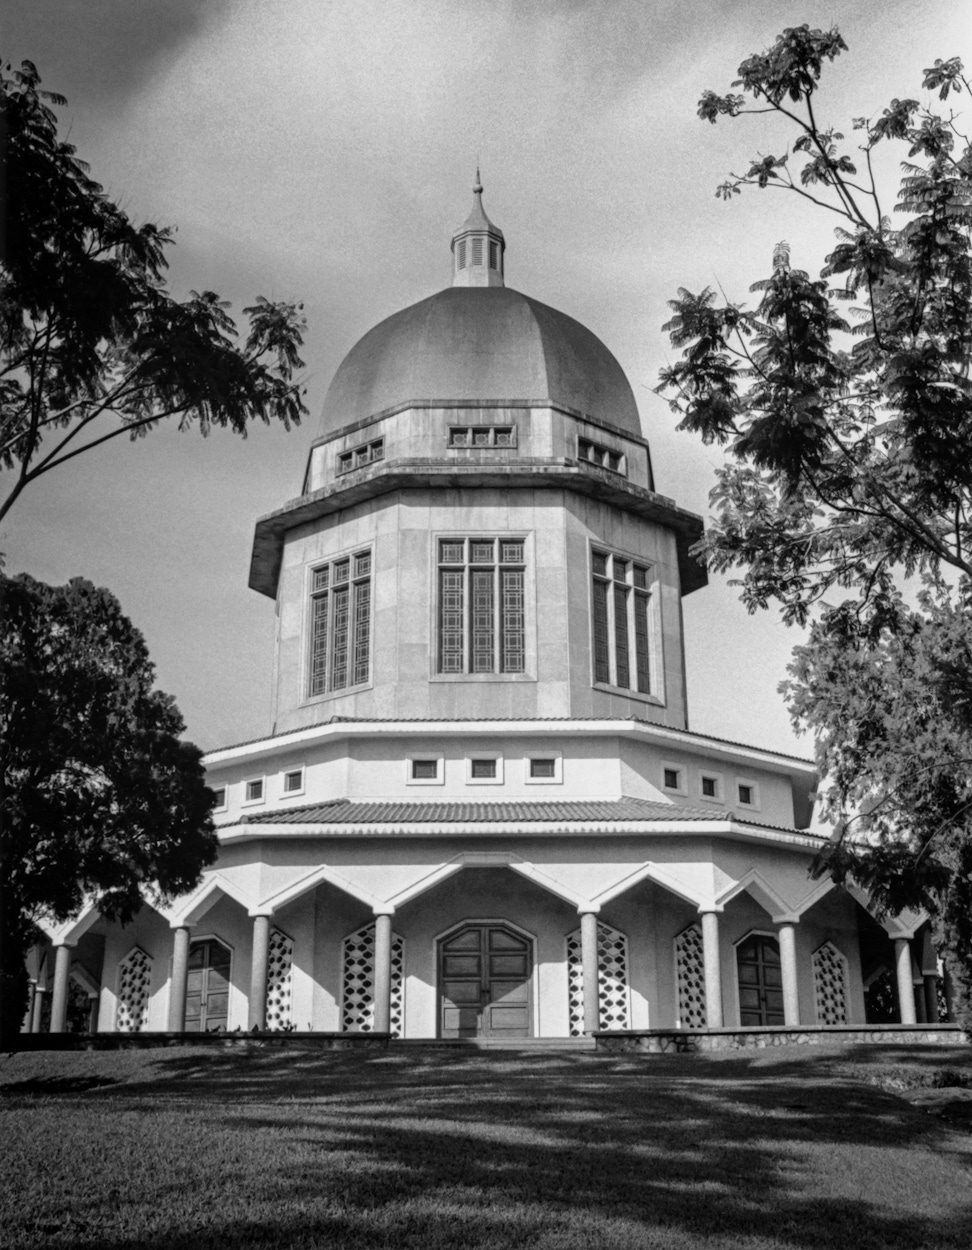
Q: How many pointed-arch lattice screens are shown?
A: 6